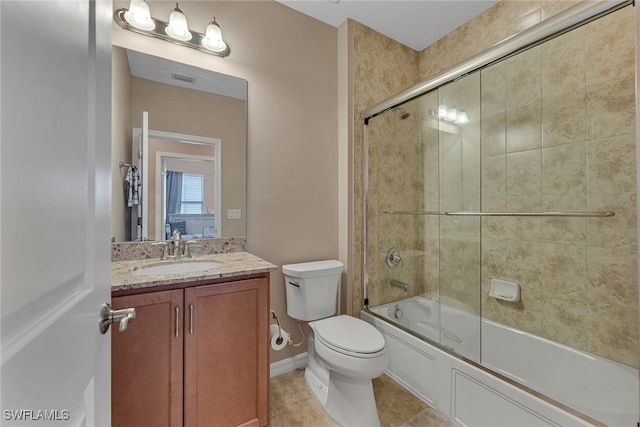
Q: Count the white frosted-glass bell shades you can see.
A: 3